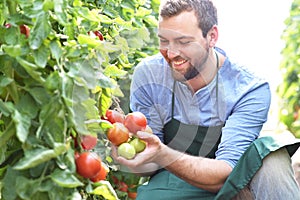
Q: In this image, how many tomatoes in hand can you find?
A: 5